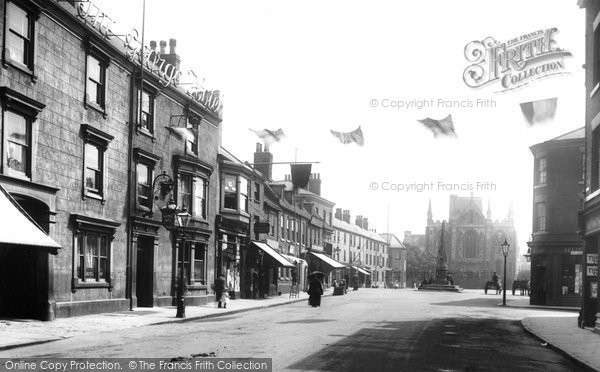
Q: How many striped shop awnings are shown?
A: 0